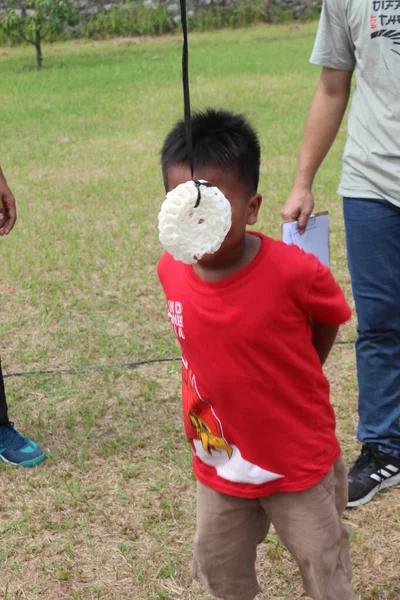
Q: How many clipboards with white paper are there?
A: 1